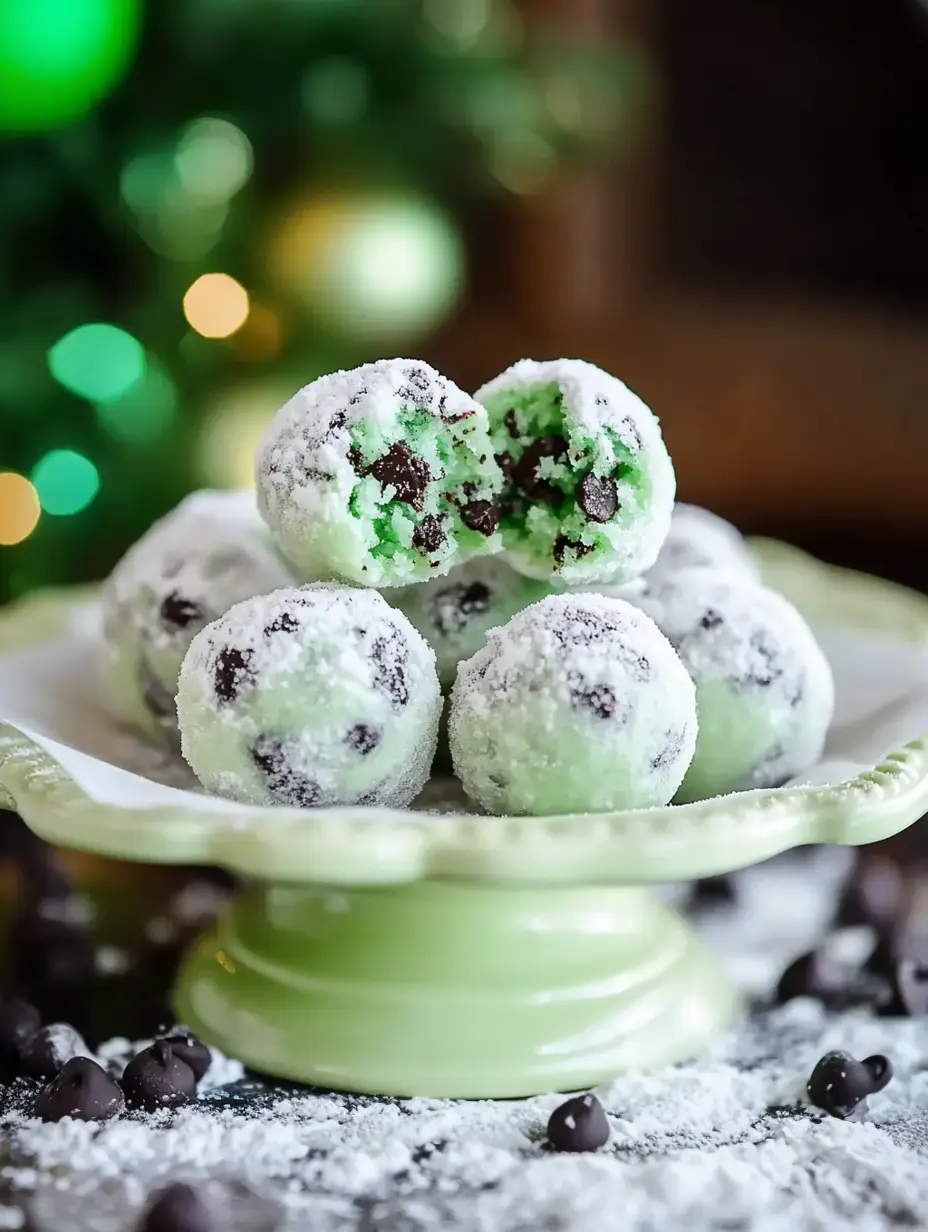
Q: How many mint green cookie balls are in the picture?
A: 8